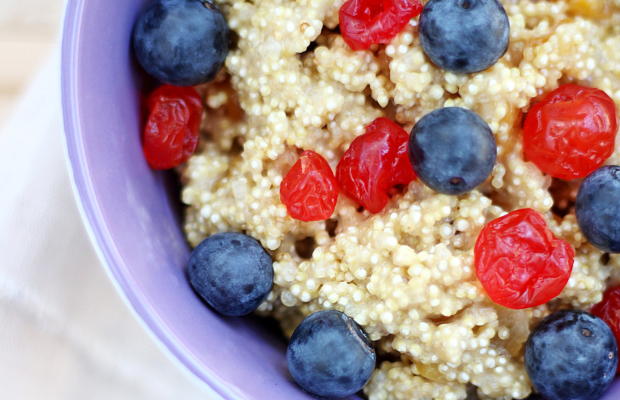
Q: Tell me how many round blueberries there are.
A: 7